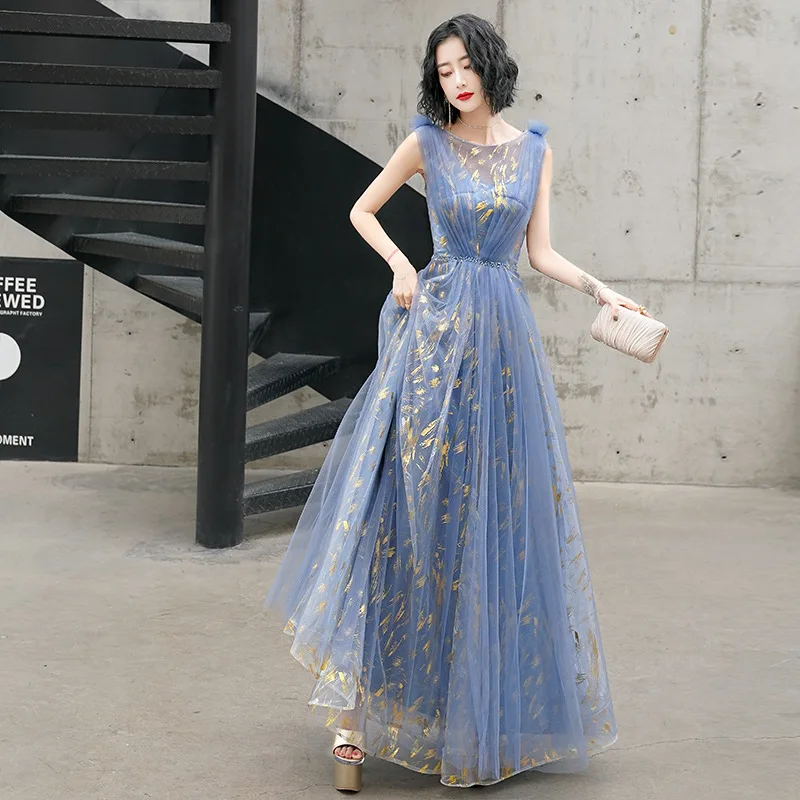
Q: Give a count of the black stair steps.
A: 11